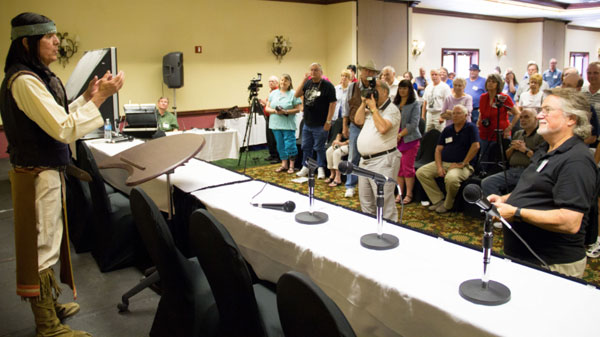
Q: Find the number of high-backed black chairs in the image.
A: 5